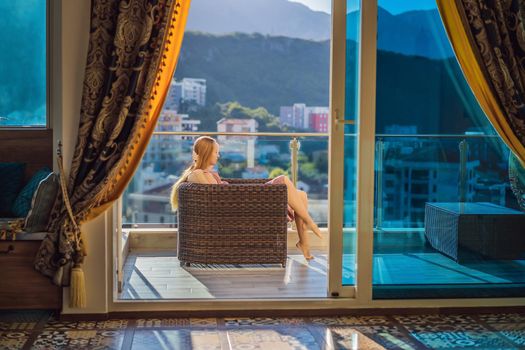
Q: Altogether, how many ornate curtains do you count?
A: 2